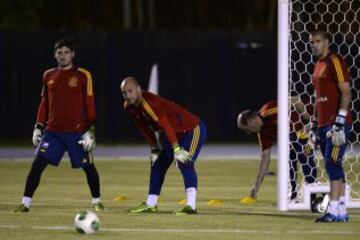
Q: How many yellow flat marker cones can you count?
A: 4